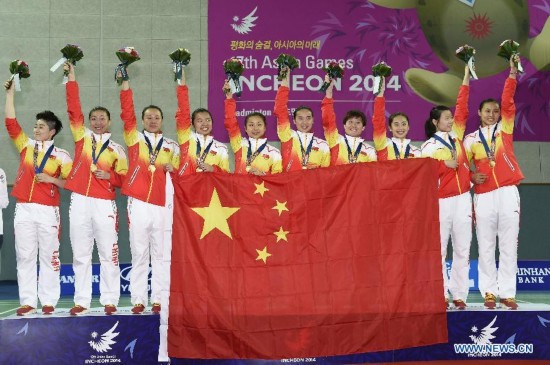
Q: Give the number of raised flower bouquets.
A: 10